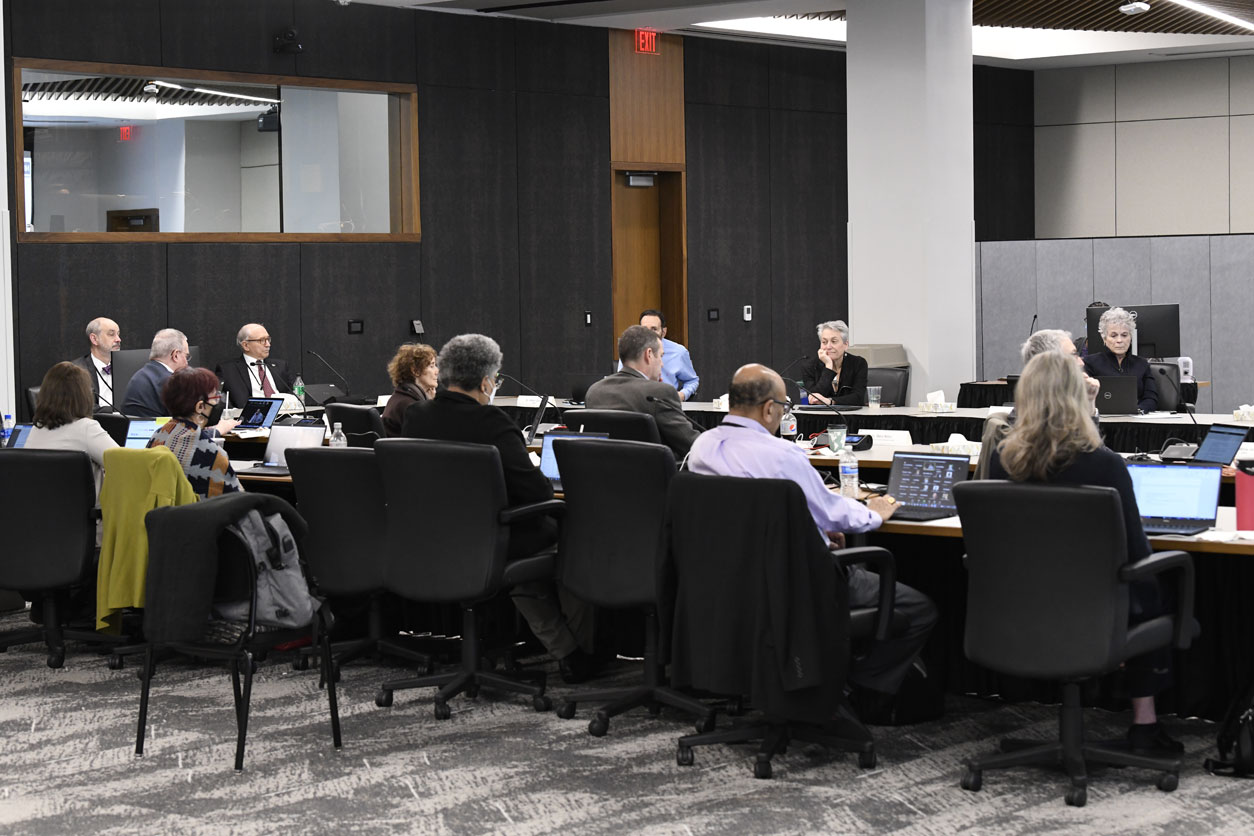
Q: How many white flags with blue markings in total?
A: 0